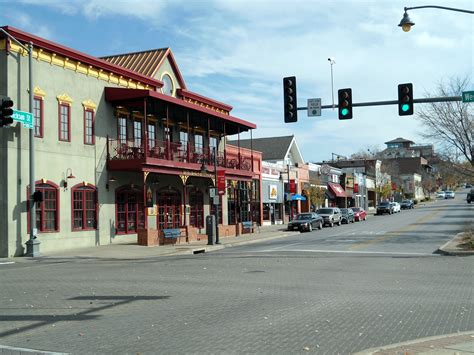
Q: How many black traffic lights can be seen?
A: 4